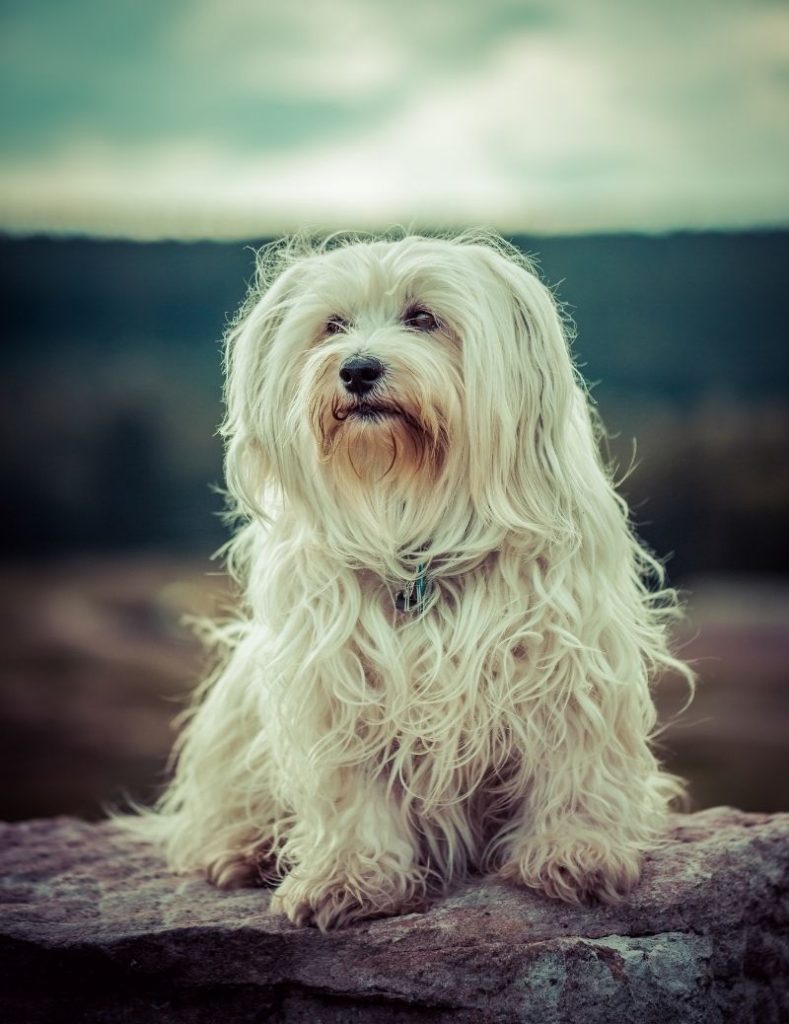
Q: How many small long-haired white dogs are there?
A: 1